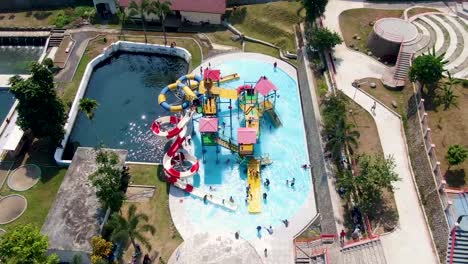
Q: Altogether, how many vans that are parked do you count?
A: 0